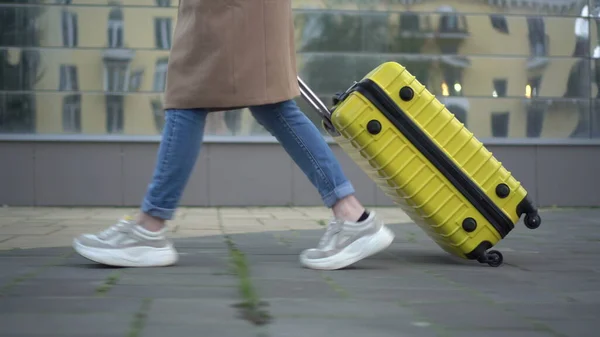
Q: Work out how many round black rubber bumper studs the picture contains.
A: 4